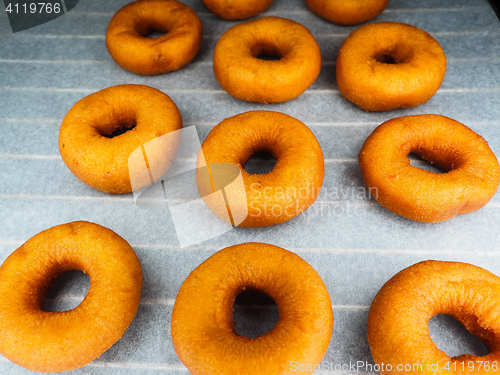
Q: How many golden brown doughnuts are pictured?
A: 11